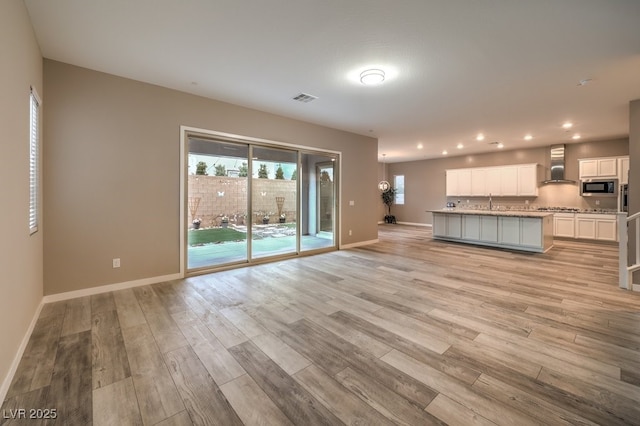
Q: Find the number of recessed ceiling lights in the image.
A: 8